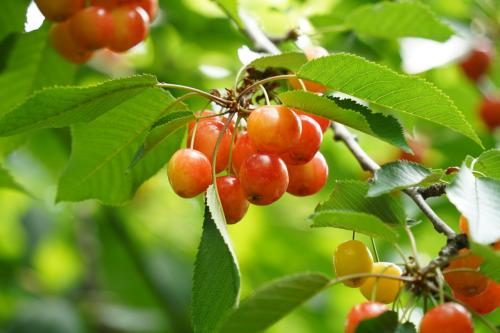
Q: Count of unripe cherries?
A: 2